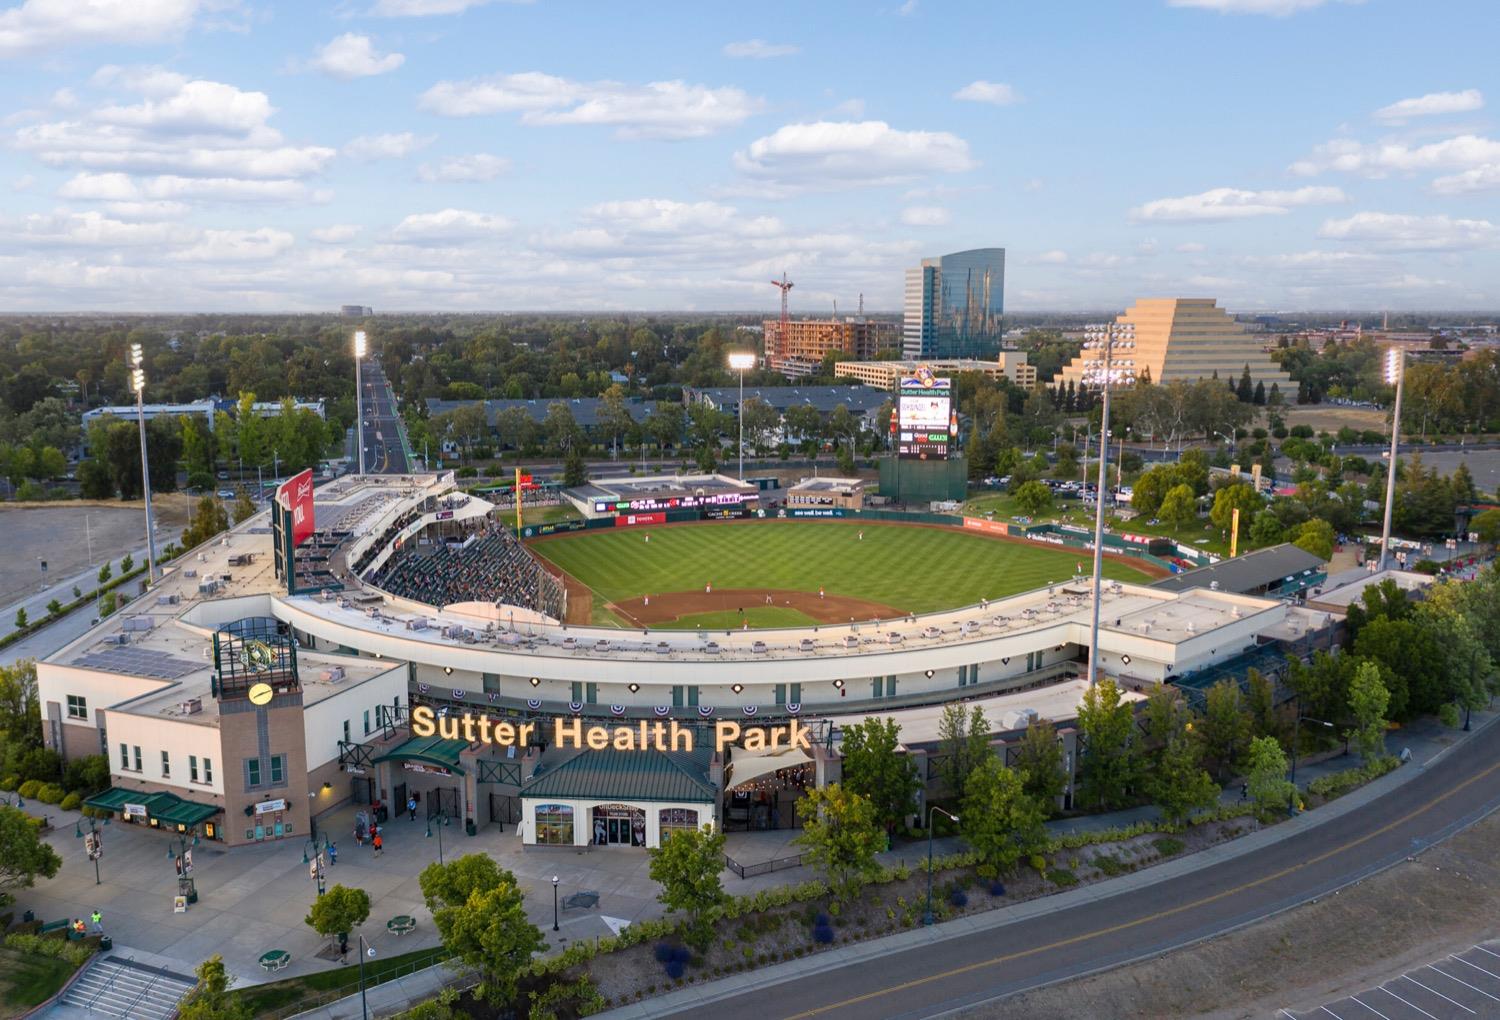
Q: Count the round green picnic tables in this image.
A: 2